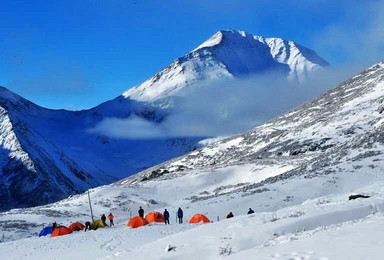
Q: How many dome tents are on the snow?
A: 7